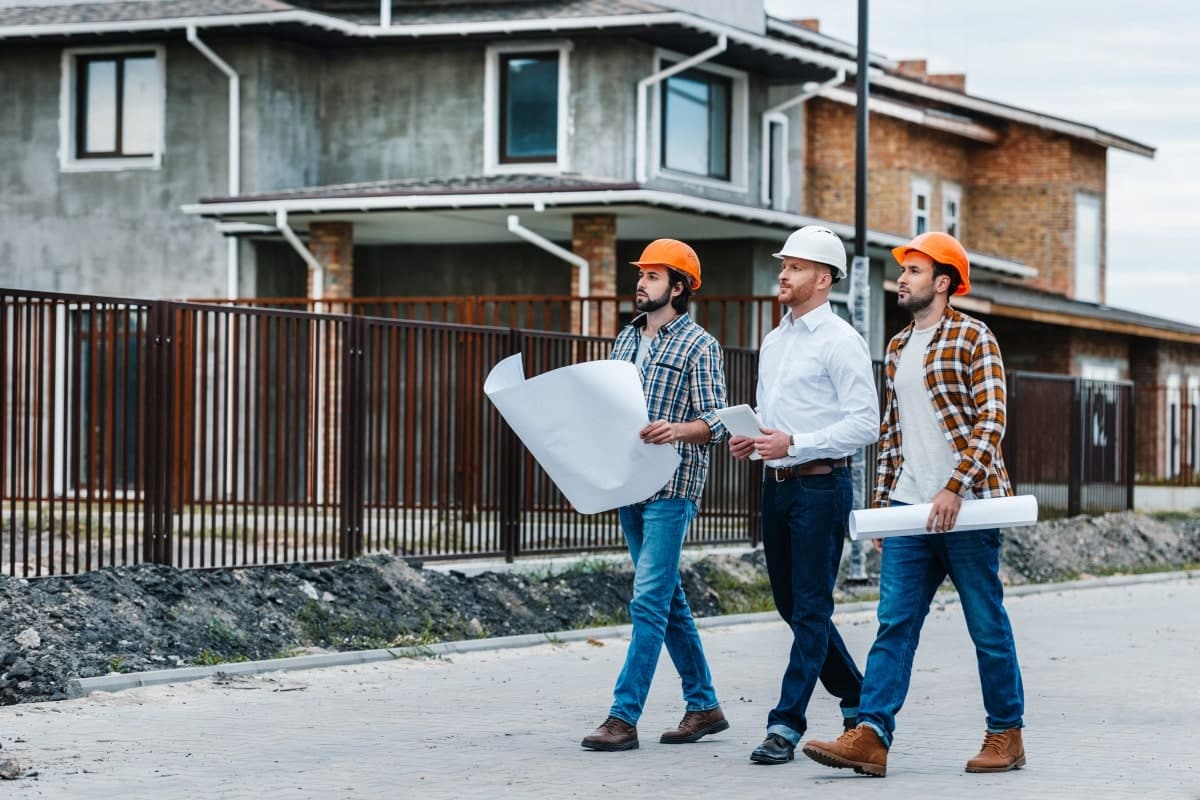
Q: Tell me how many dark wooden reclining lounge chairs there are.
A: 0